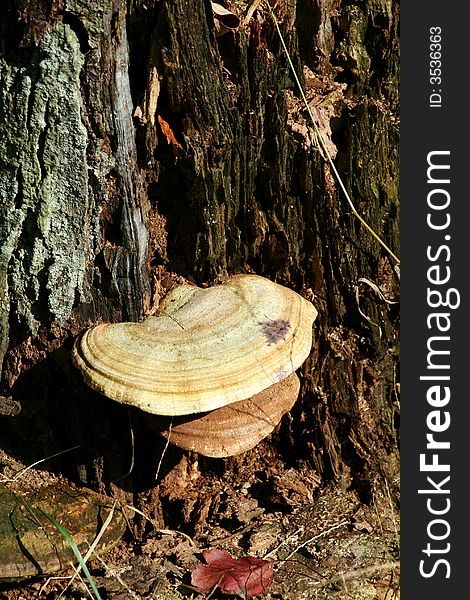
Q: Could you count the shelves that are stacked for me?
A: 2